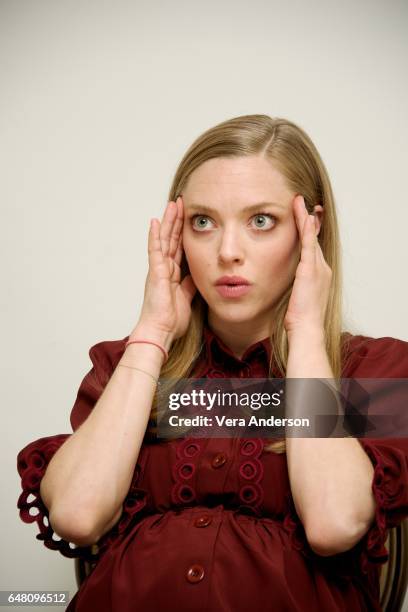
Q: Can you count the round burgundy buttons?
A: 3